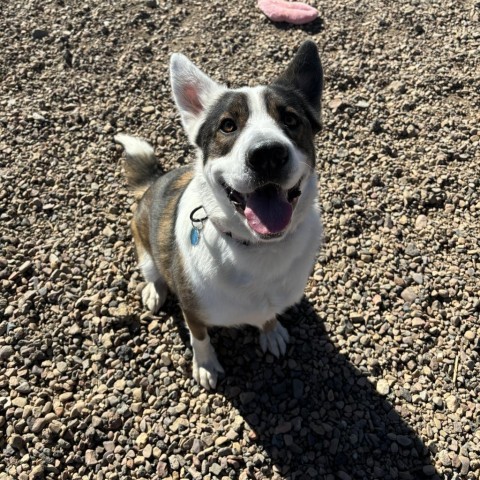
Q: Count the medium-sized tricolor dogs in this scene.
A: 1